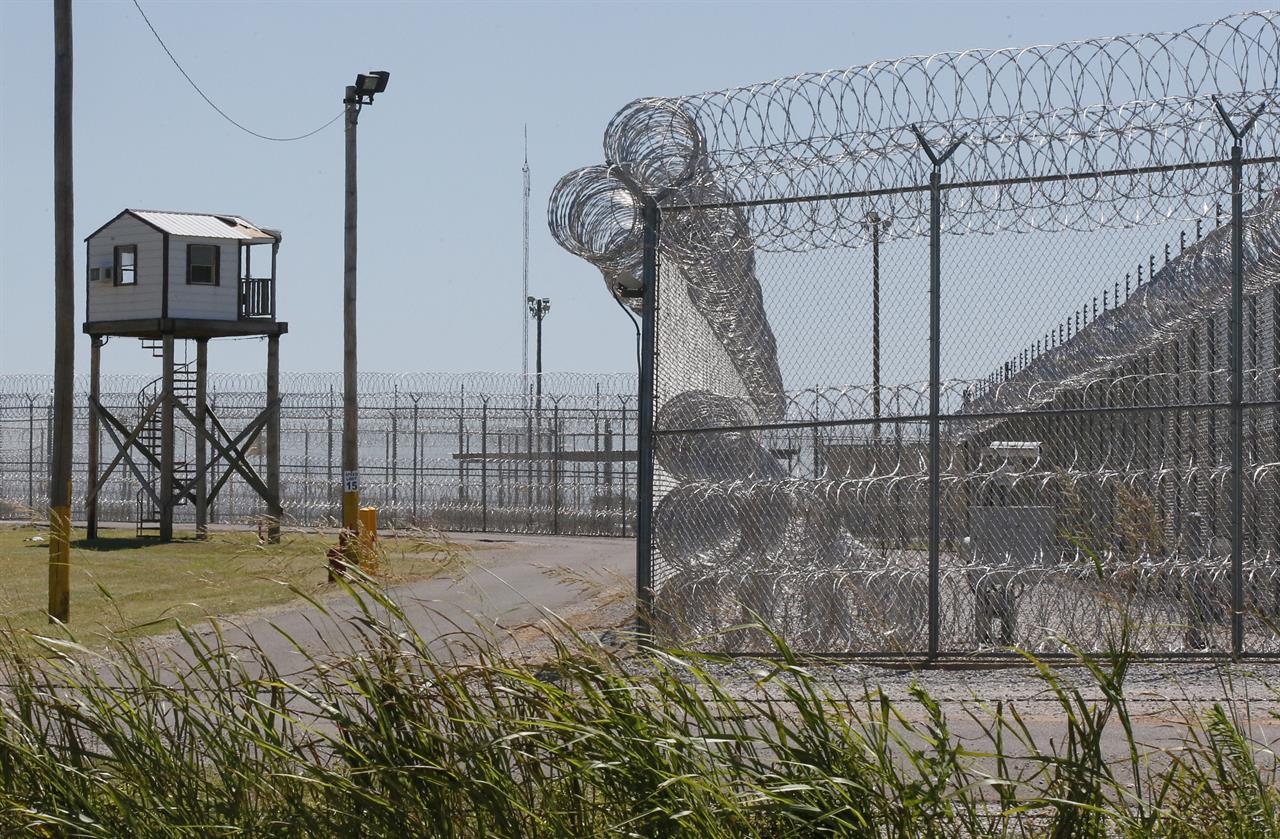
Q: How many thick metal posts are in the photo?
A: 3